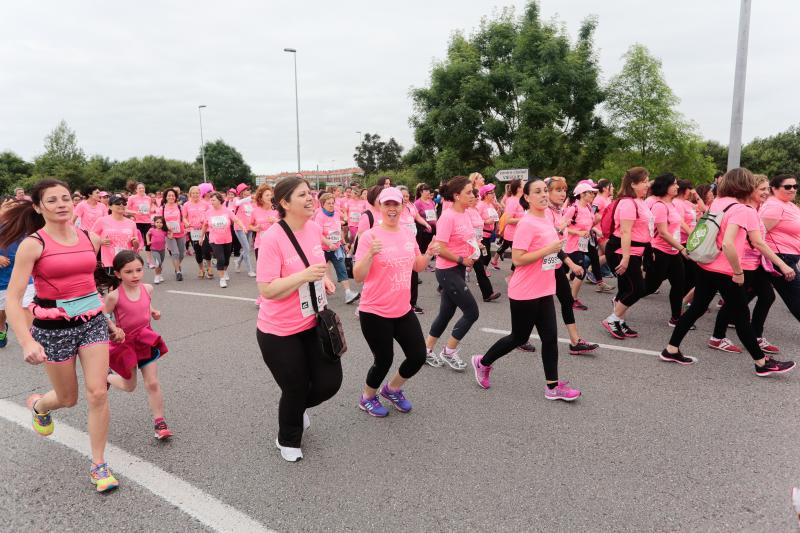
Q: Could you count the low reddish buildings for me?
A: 1